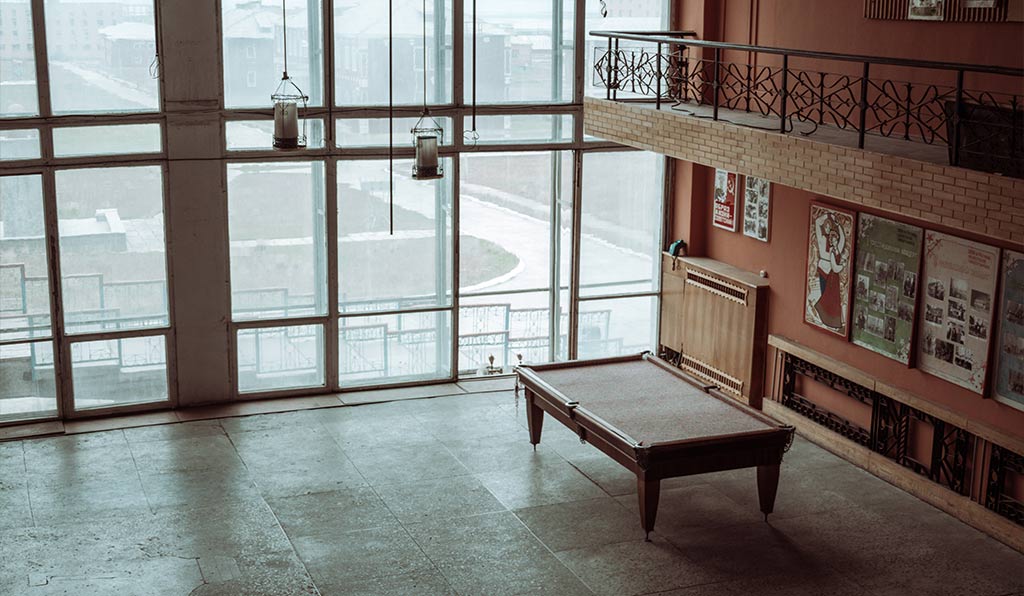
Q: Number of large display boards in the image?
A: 4